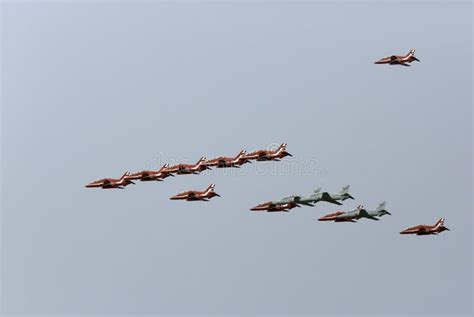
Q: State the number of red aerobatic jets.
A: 10